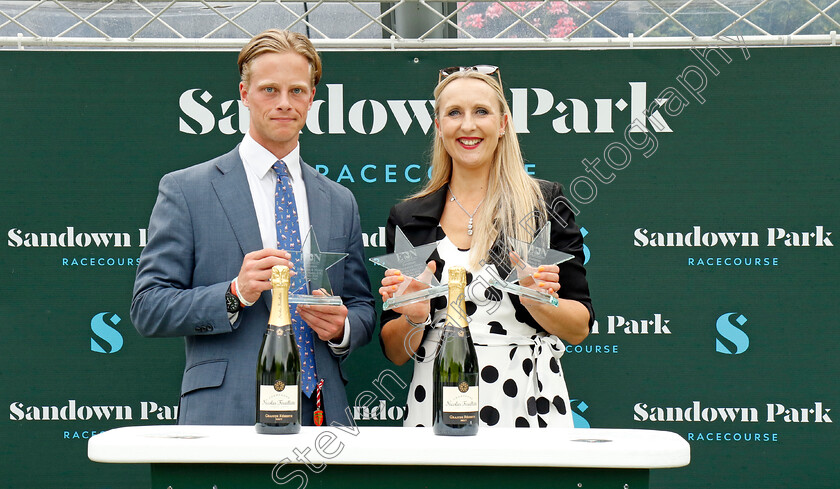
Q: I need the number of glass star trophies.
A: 3